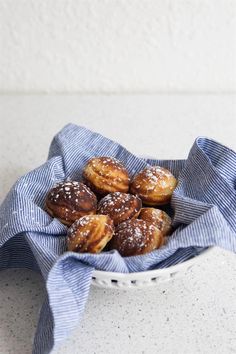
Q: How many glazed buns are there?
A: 7